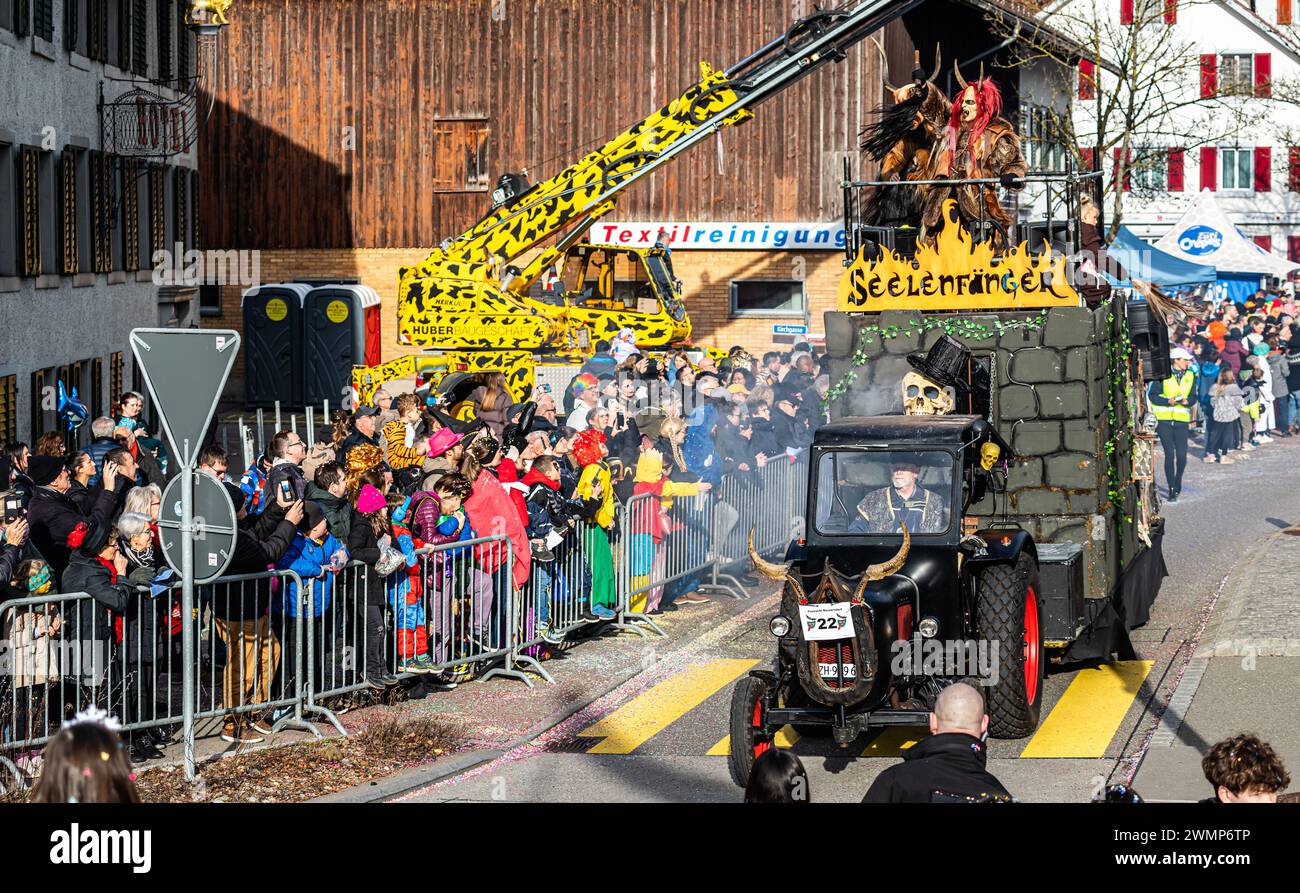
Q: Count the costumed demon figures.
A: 2